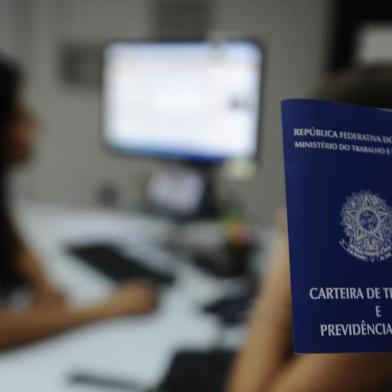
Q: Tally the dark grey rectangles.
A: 2